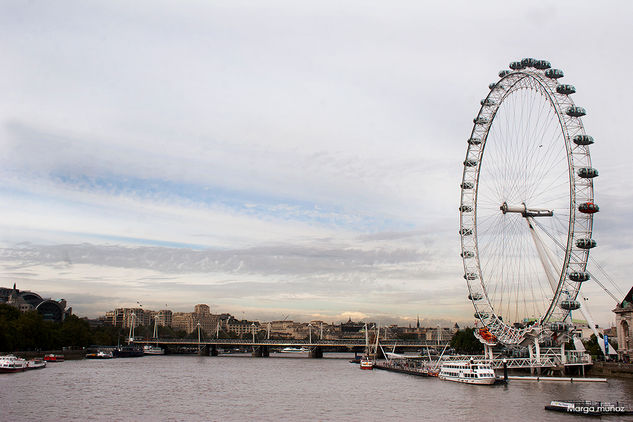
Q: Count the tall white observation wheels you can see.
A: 1